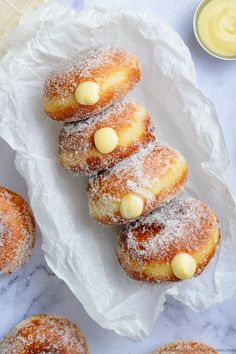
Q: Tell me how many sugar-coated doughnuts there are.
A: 7